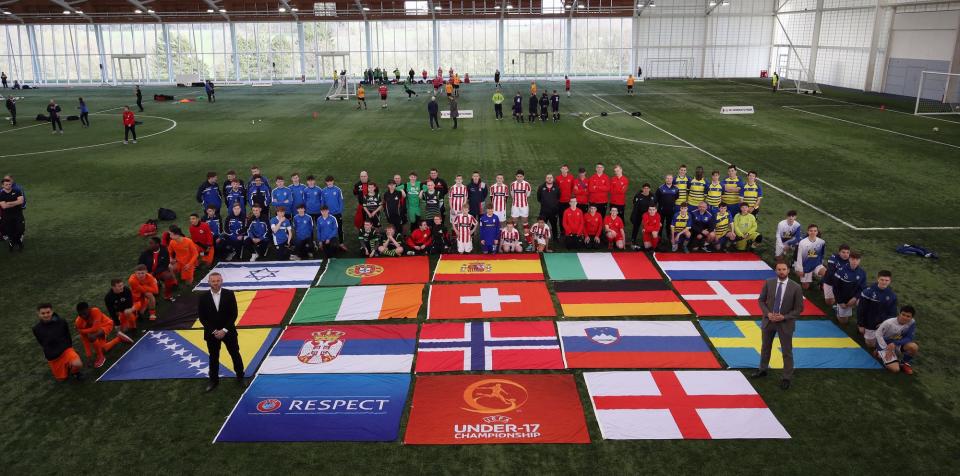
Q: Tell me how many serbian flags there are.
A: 1